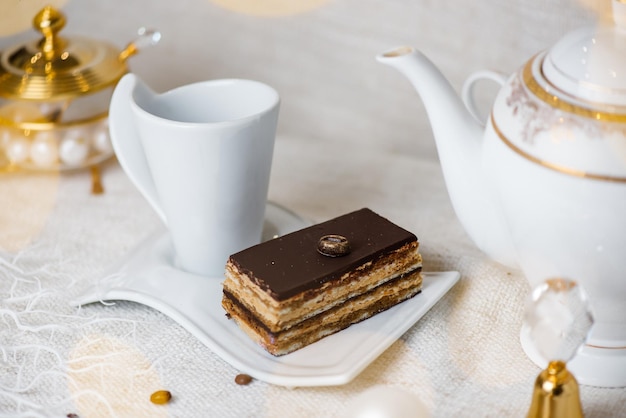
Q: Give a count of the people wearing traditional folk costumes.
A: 0